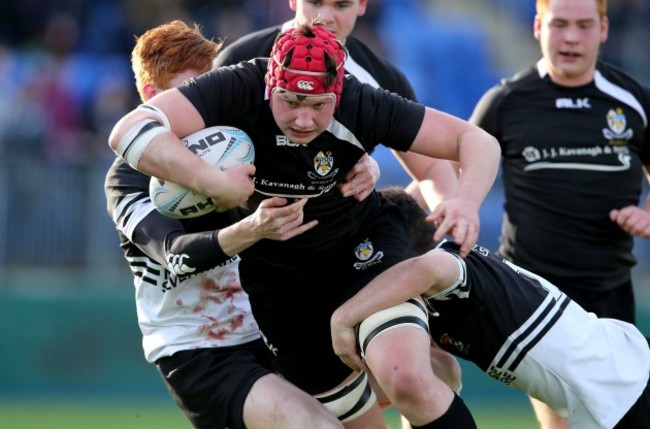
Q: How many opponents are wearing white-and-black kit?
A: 2